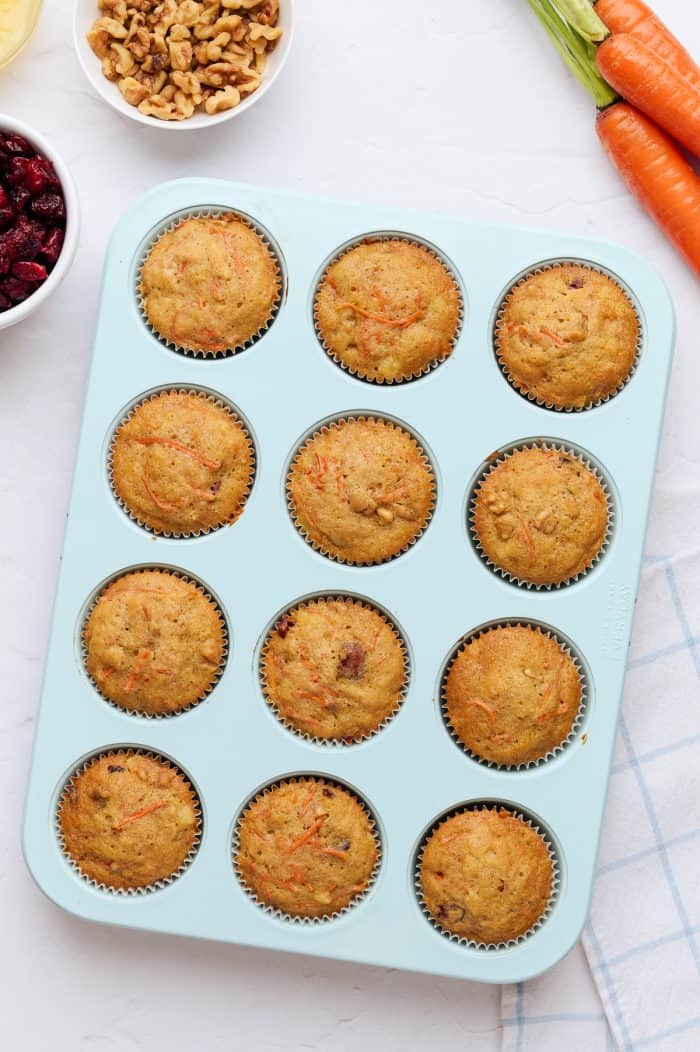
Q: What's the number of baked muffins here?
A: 12